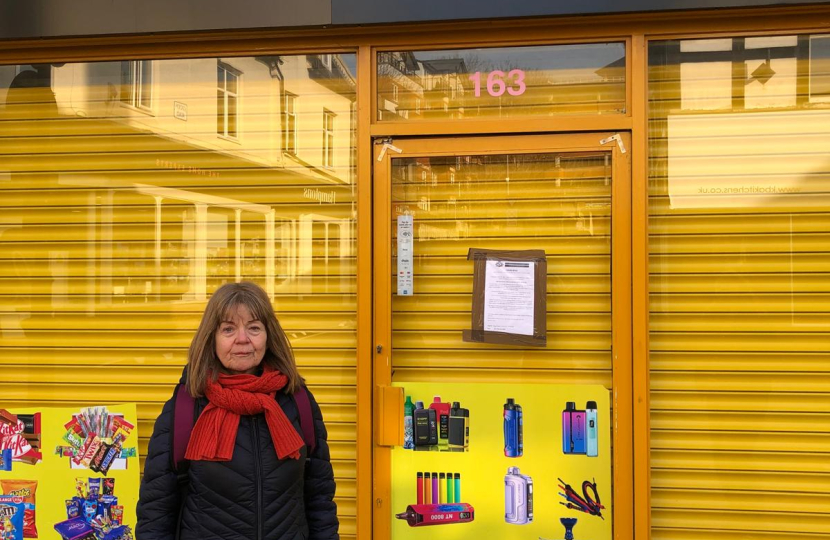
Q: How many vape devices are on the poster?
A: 15